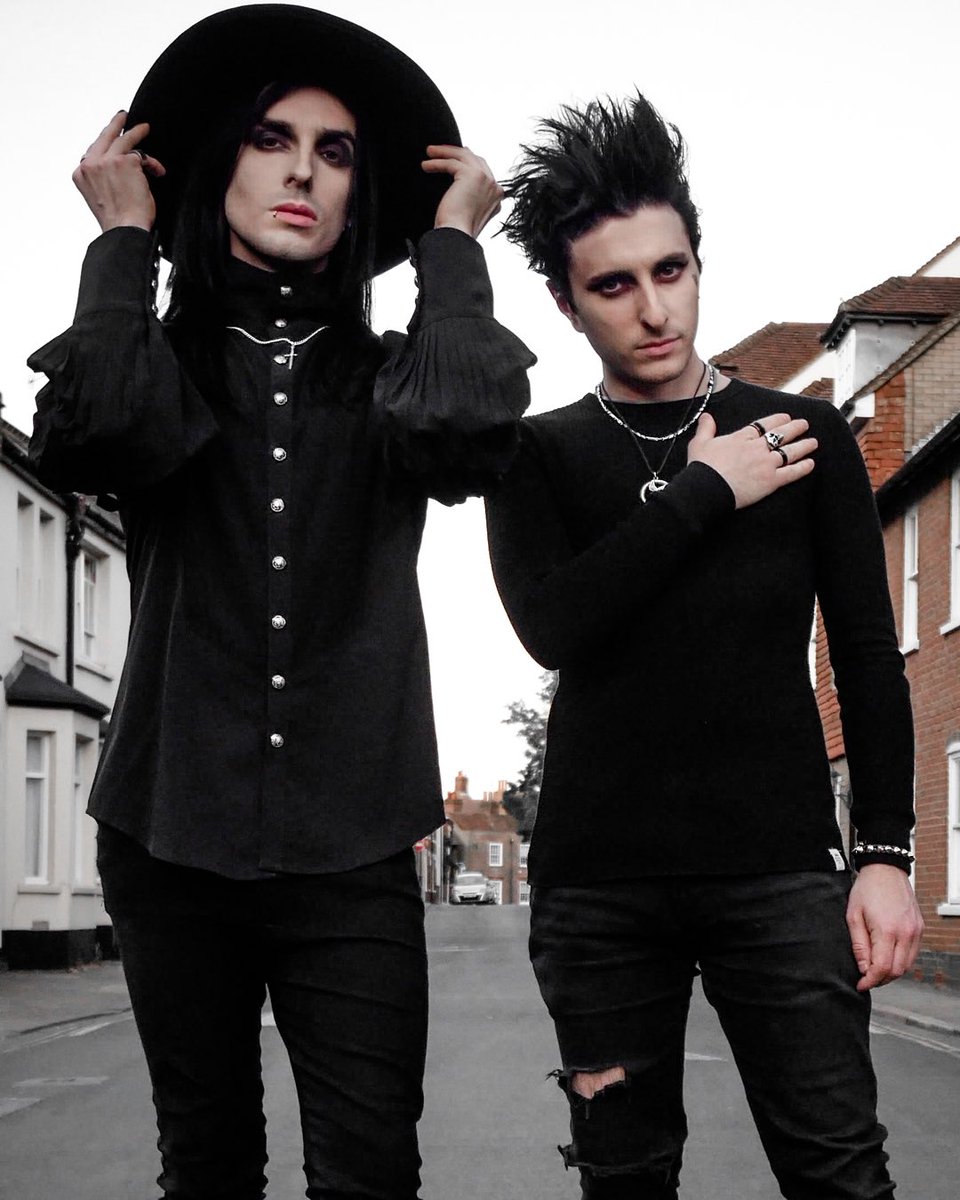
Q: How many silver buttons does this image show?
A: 10